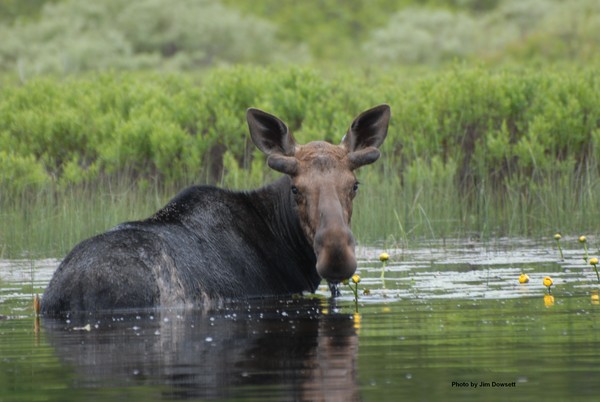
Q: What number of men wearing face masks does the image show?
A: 0